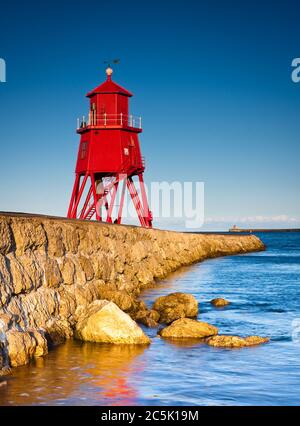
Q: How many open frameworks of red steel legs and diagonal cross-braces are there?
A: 1